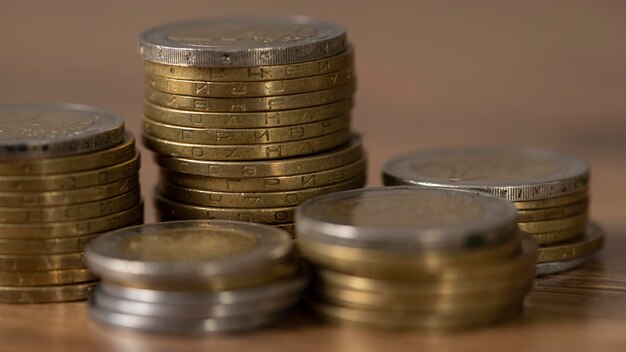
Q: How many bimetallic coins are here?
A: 5